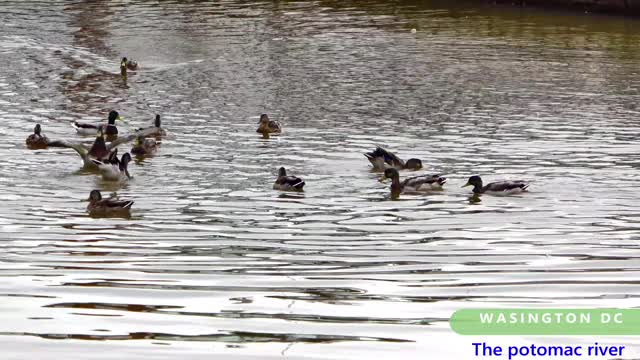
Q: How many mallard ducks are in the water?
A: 13